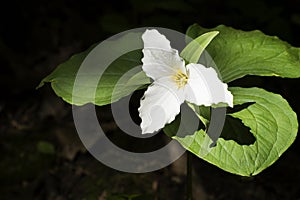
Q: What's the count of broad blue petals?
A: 0